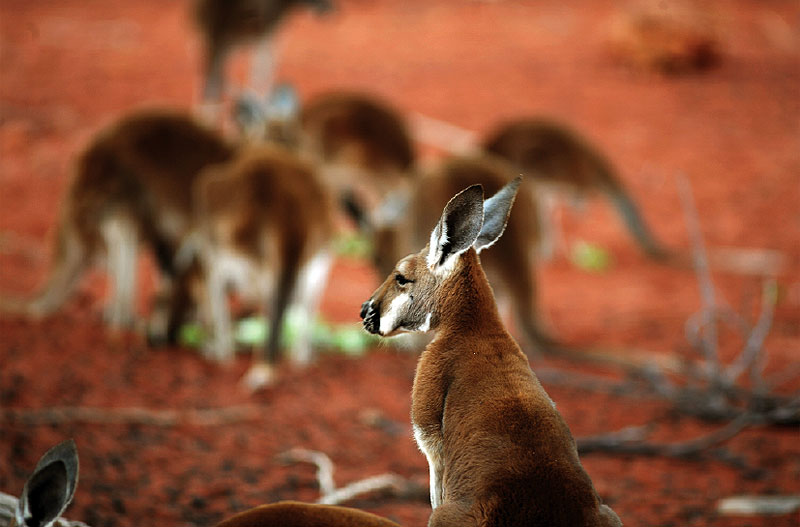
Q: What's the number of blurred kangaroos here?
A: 6